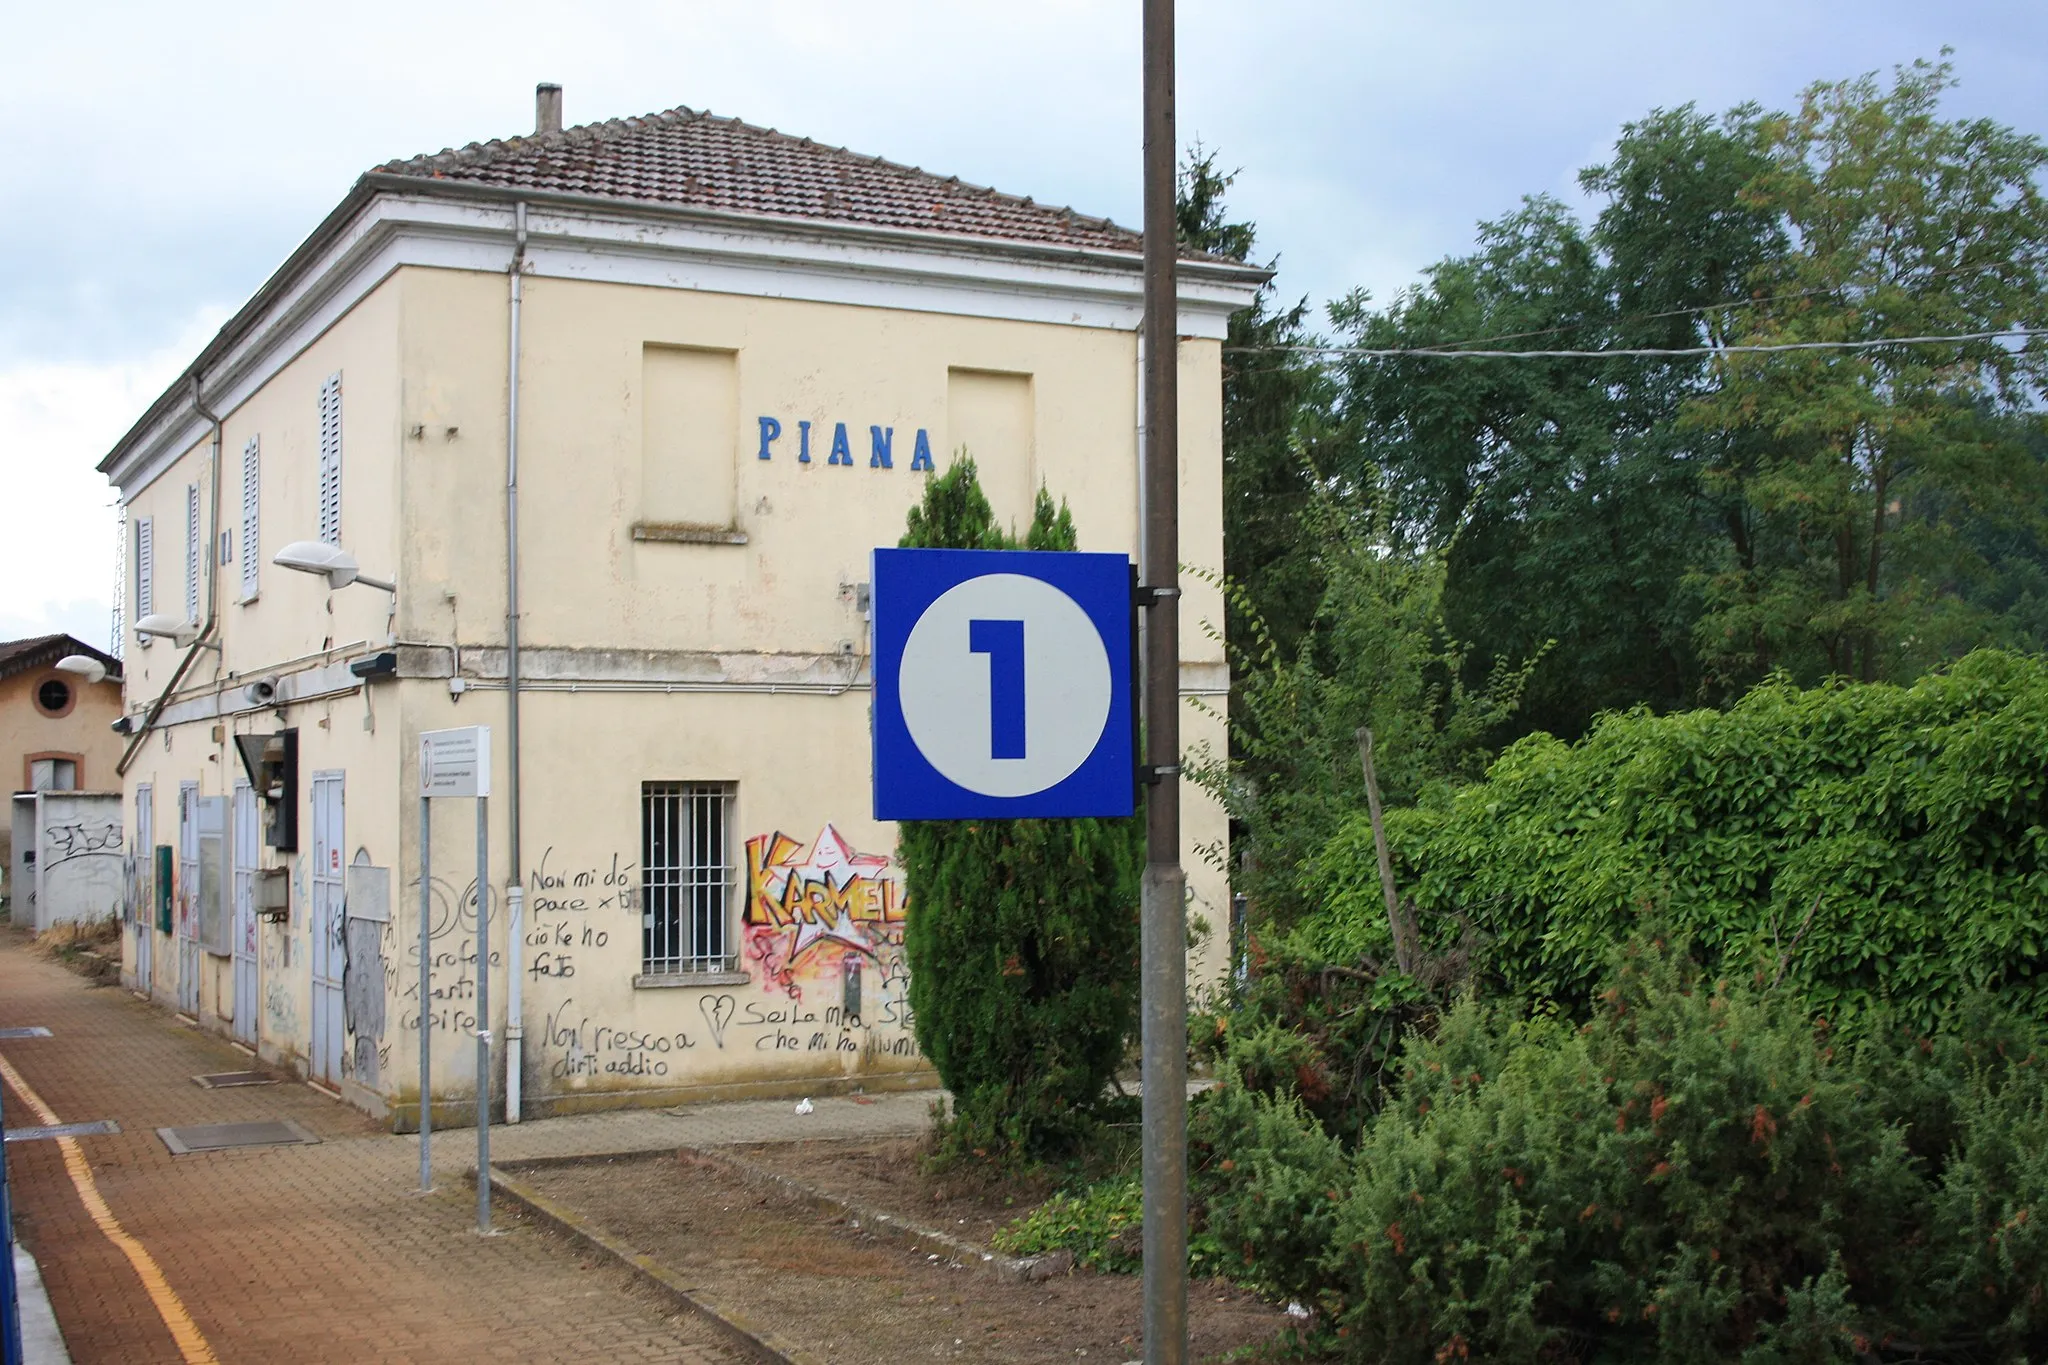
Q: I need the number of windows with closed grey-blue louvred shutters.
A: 4